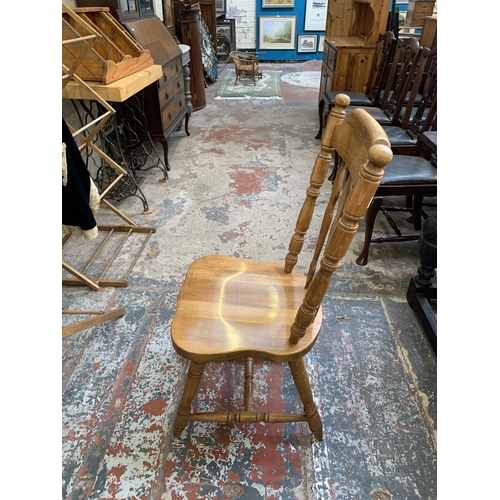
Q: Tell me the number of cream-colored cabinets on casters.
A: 0